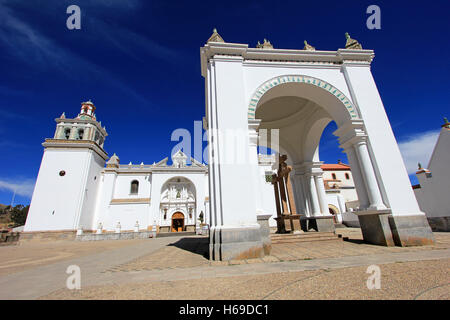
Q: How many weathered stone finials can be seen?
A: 4